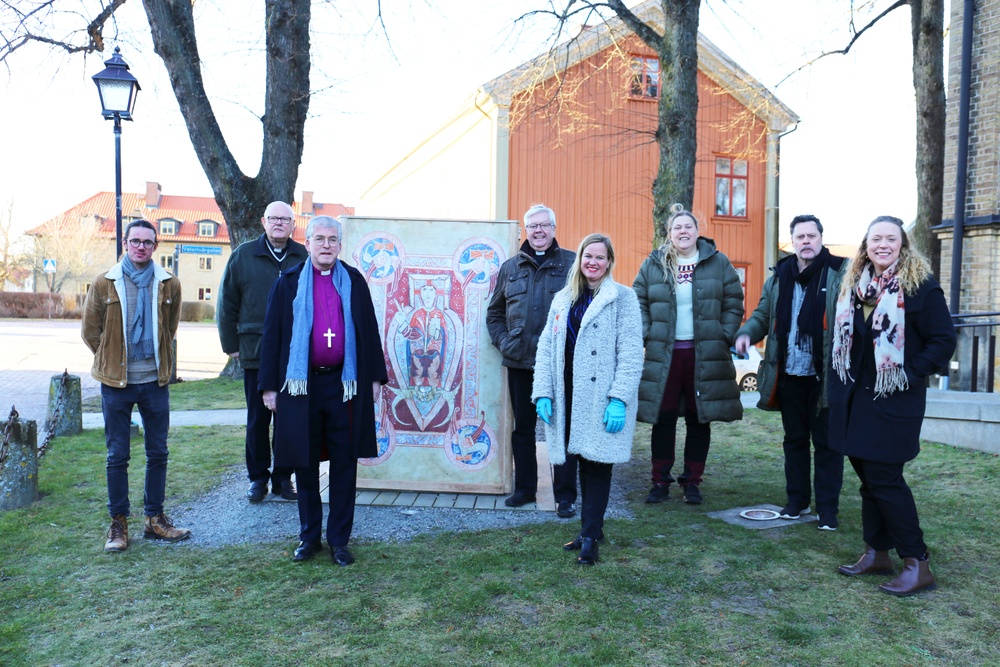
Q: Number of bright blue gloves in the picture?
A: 2